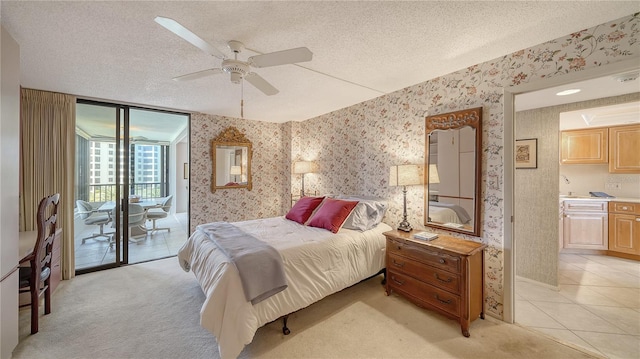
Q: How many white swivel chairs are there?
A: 3